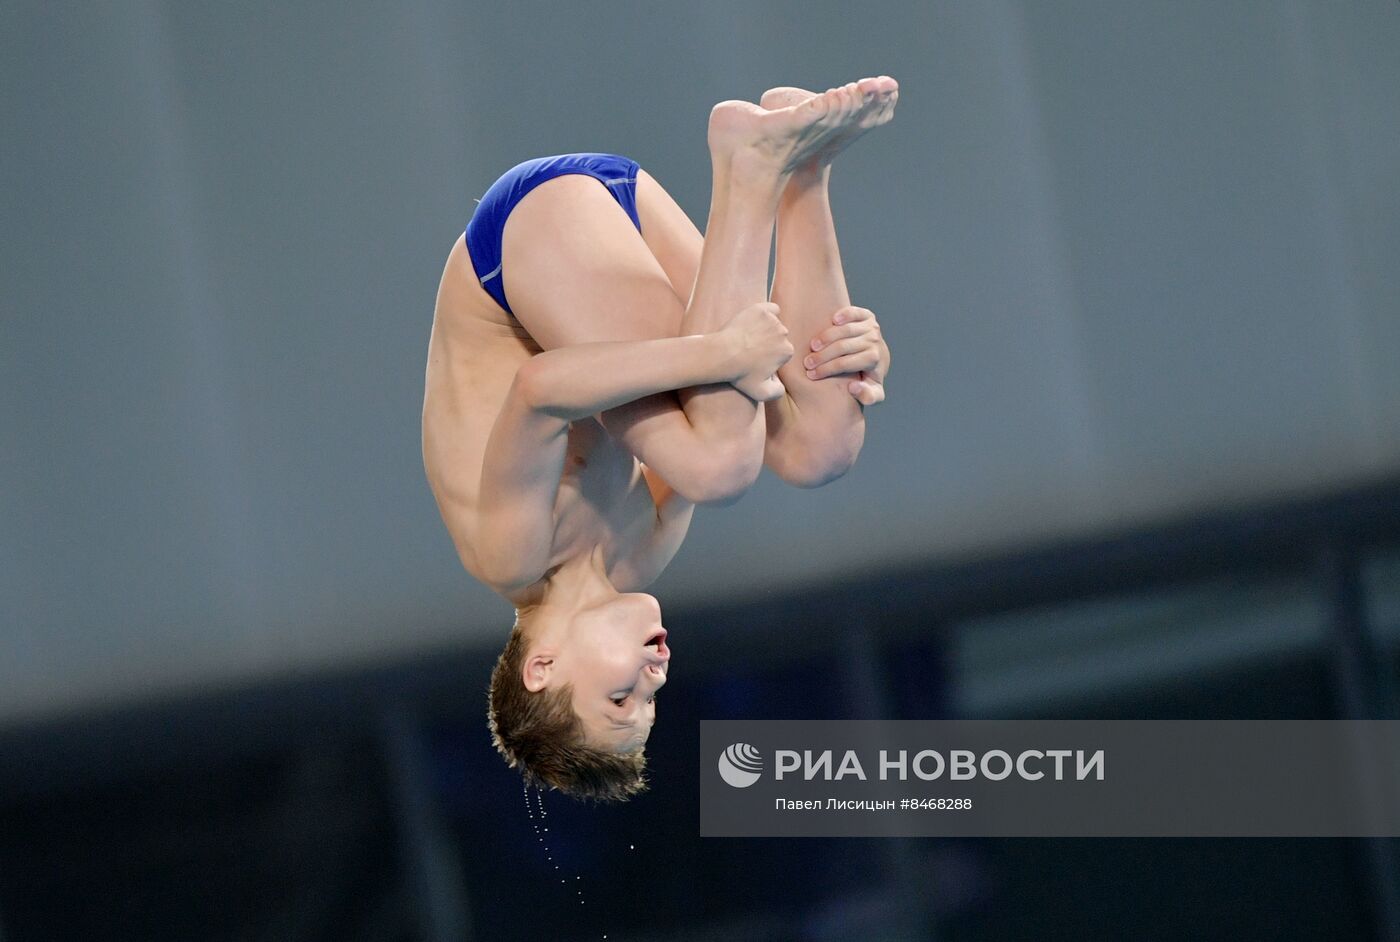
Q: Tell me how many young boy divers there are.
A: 1